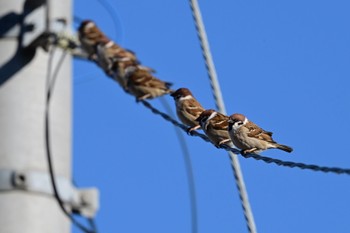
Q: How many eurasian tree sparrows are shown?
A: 7